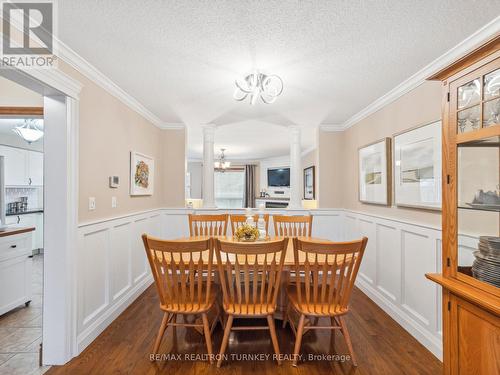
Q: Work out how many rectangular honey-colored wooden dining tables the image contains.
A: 1